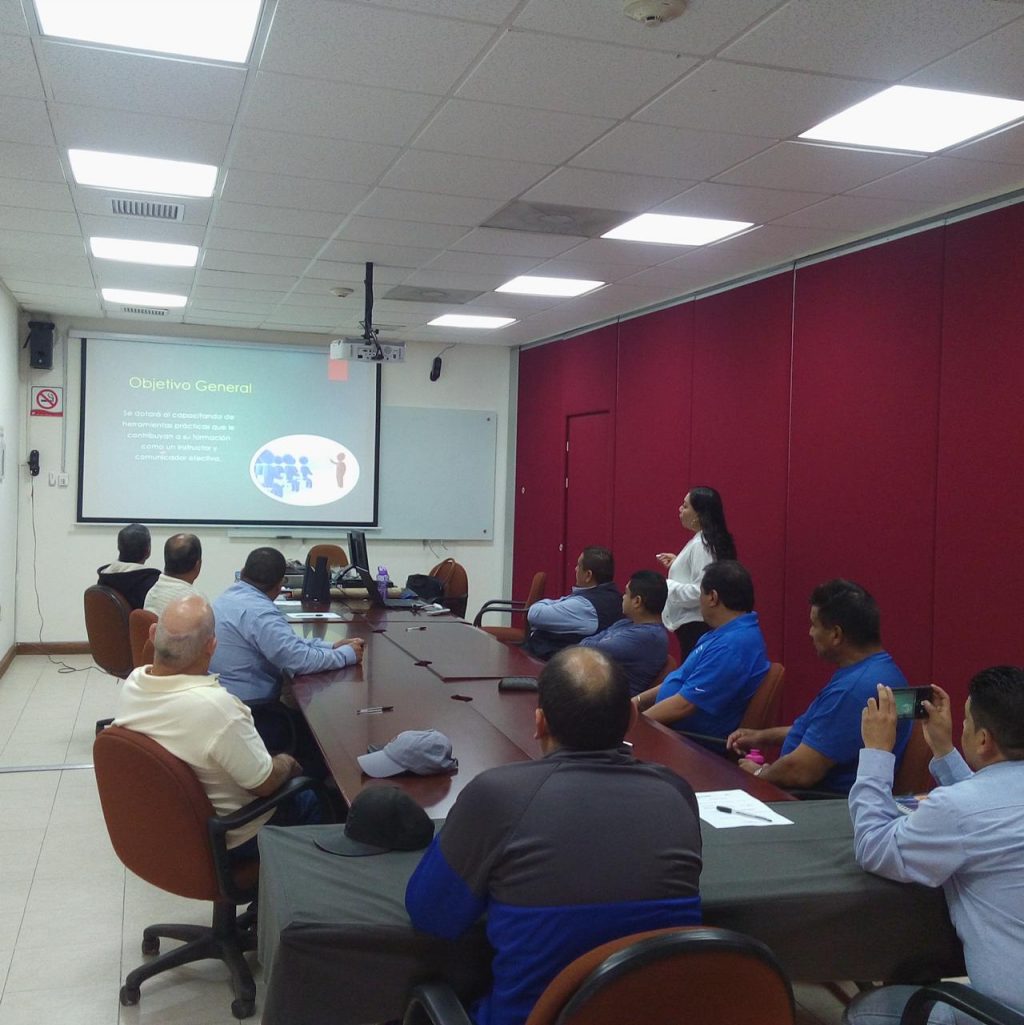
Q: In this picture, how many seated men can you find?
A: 10